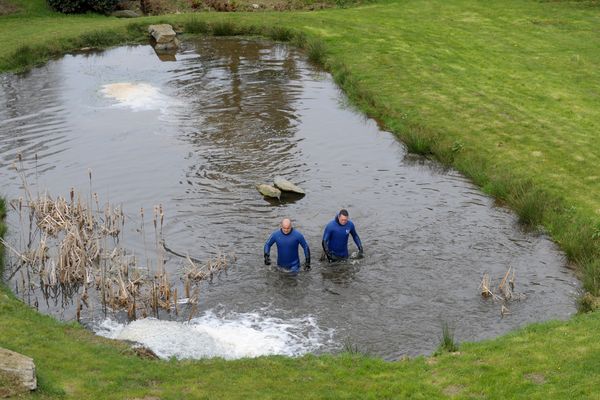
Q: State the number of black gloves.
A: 4